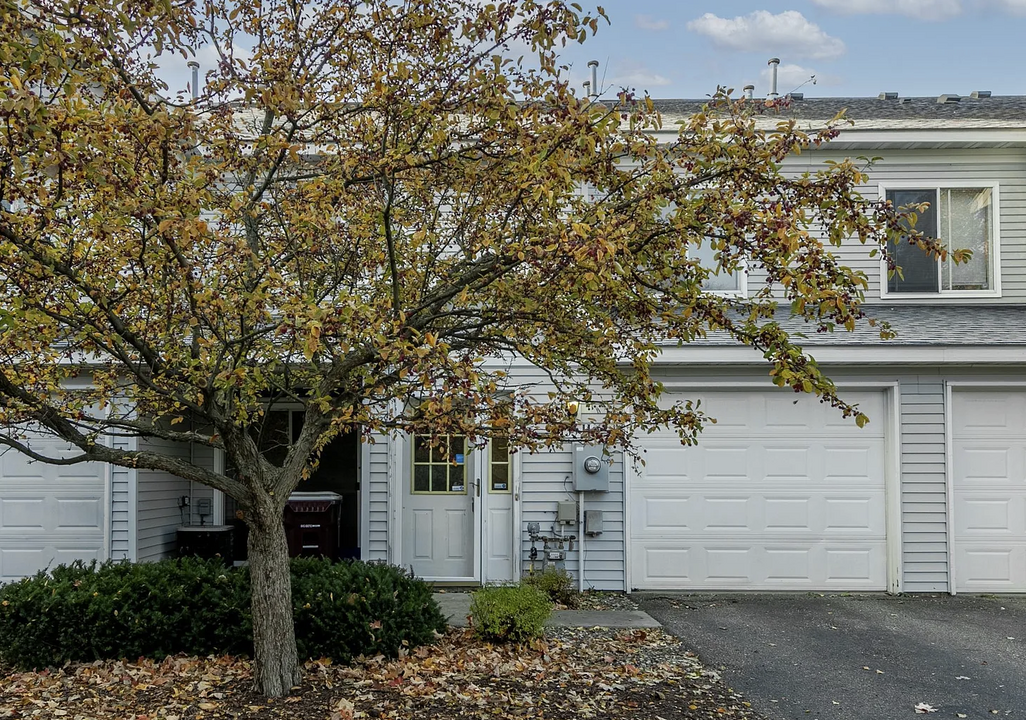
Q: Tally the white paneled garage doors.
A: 3